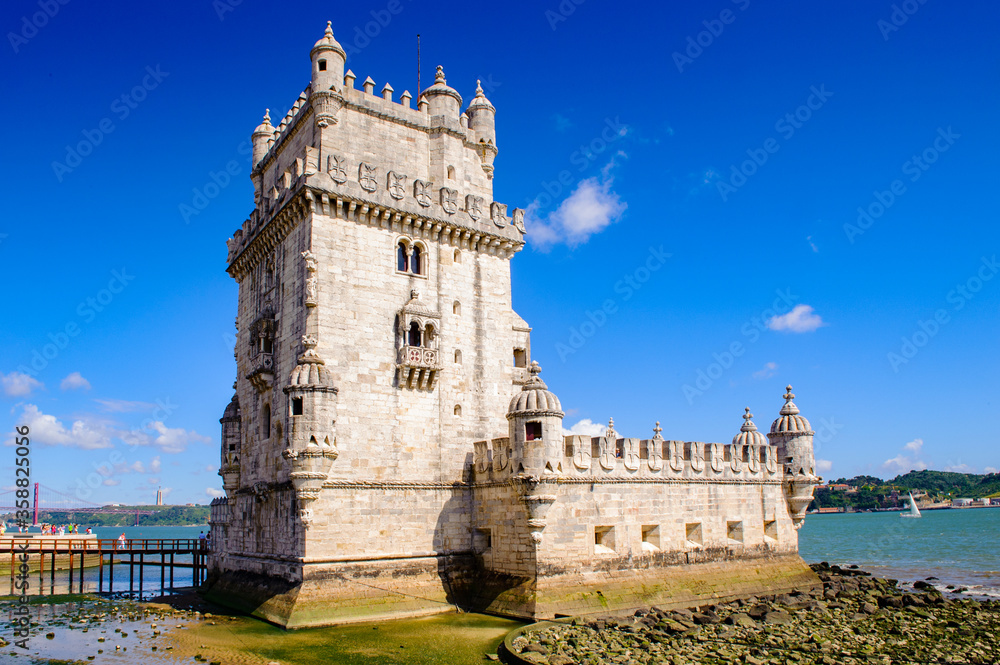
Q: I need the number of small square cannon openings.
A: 6